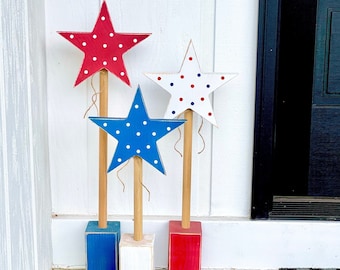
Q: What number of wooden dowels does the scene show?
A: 3